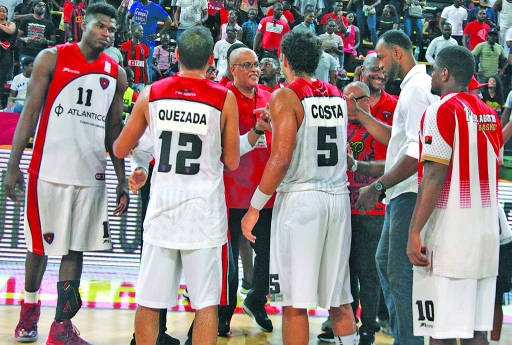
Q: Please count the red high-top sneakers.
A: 2